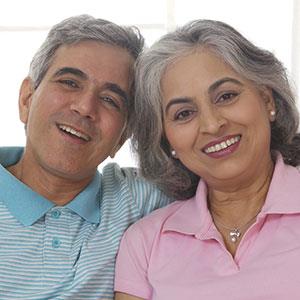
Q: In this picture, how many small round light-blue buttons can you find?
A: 2